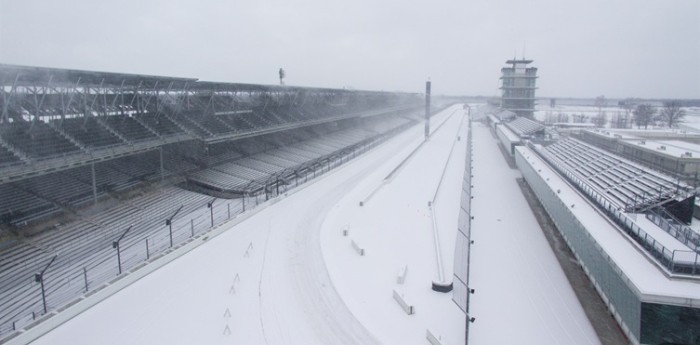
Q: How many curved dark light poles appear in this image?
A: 4